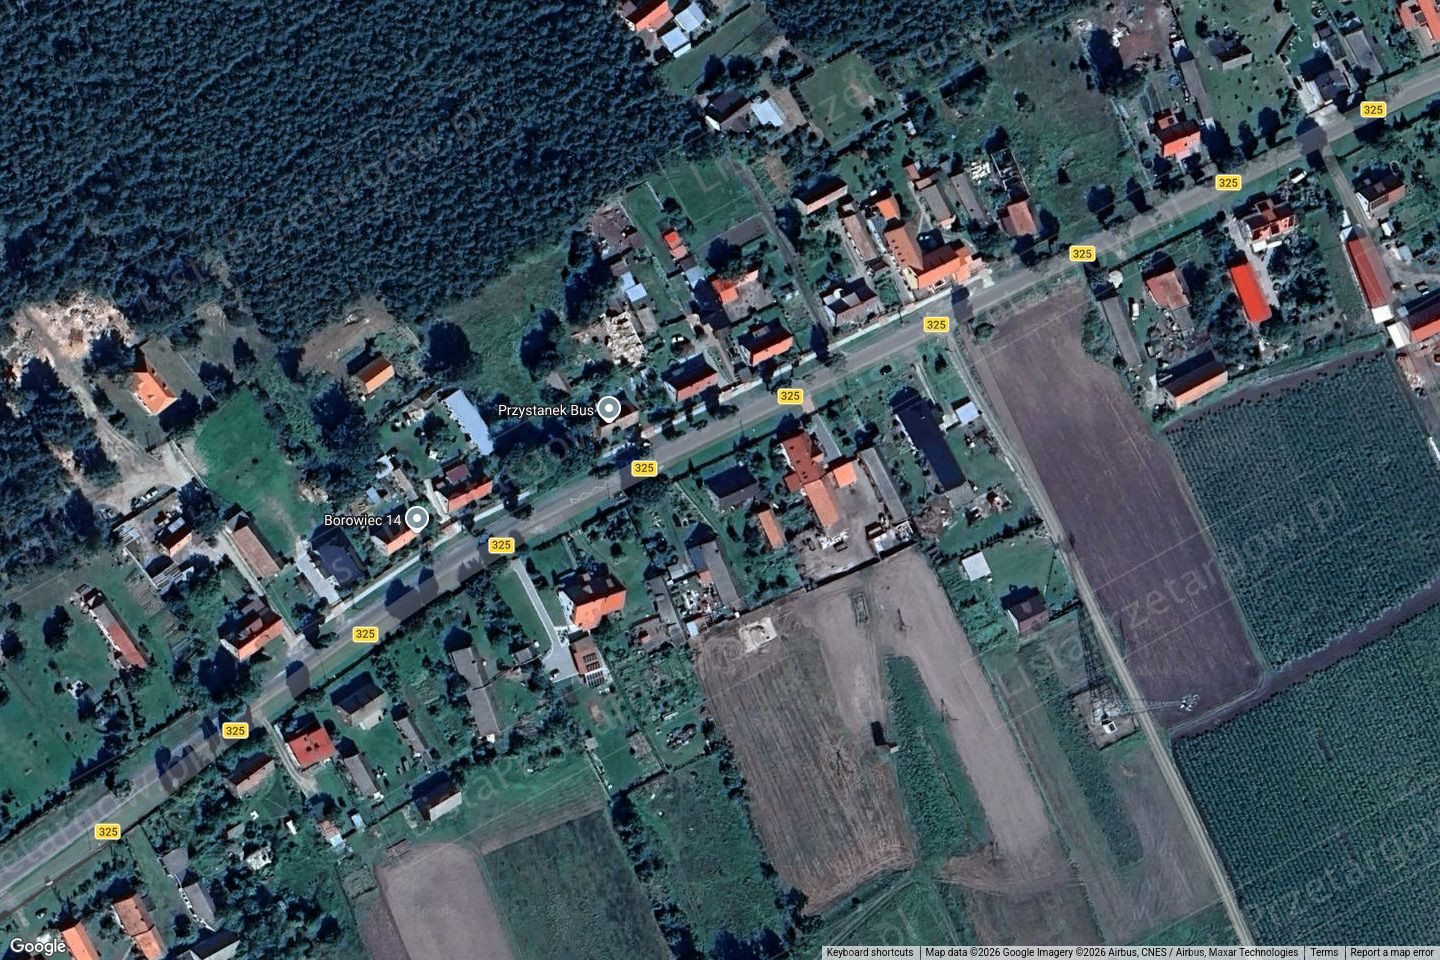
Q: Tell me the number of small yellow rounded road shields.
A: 10